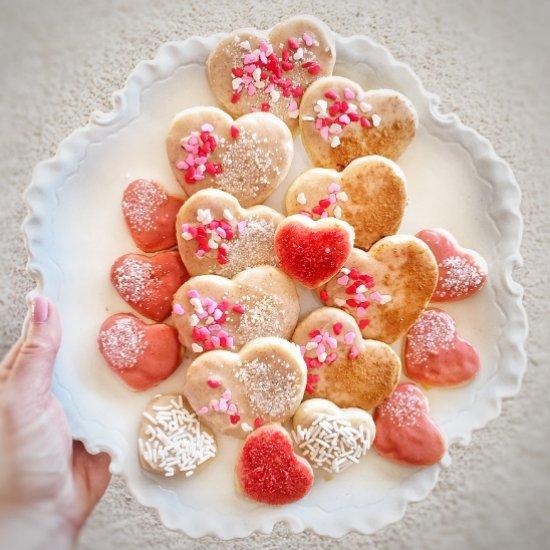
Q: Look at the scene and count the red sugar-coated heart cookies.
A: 2